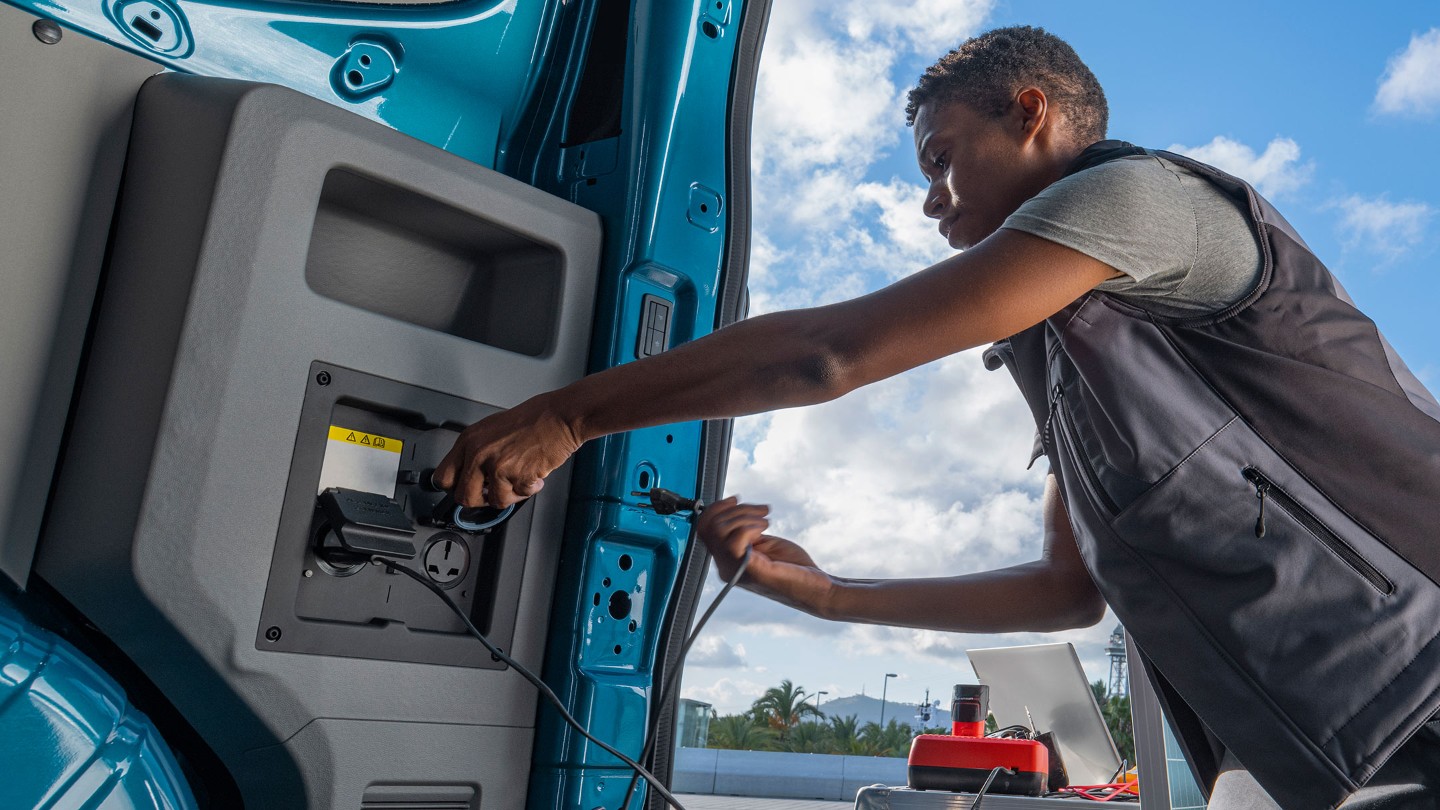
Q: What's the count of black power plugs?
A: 2